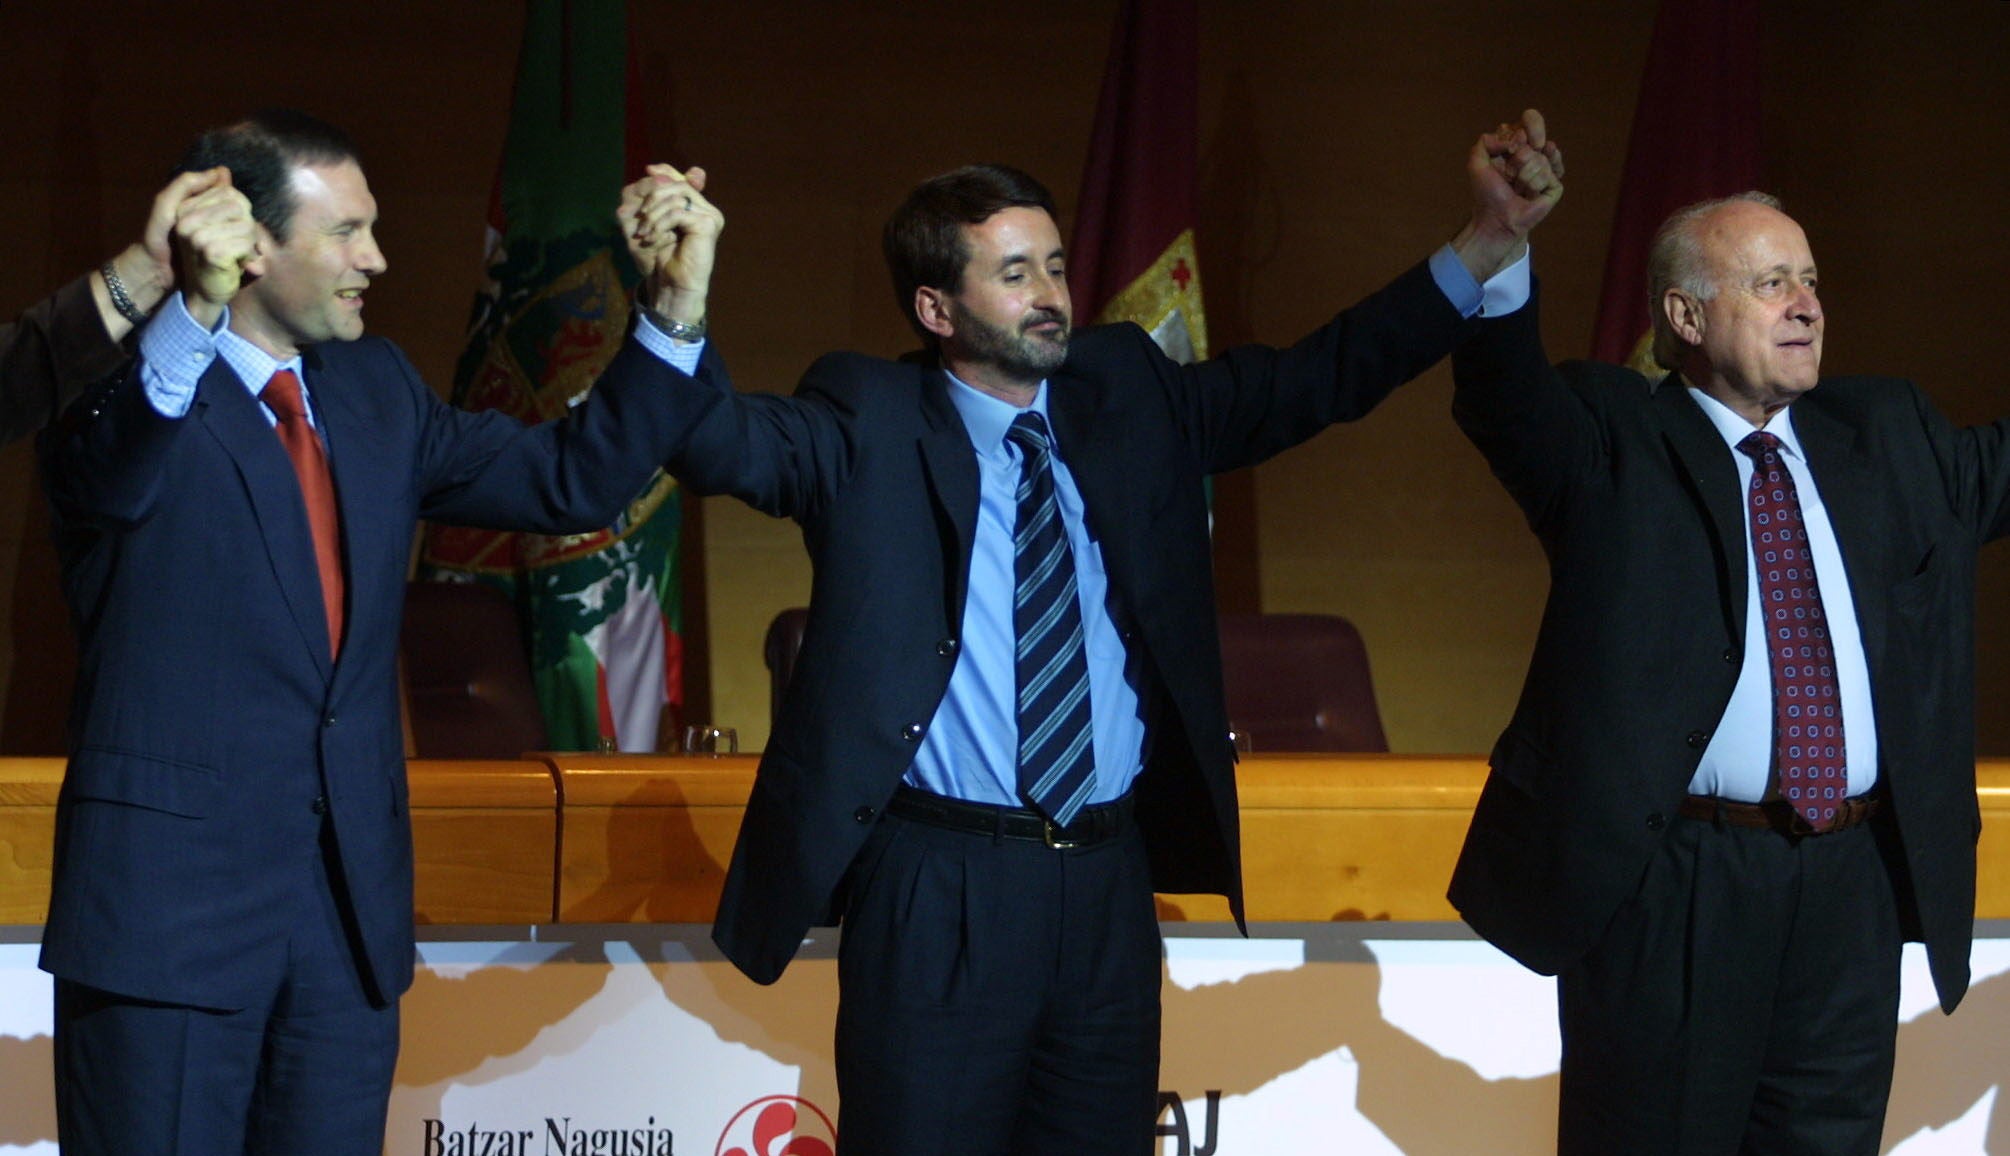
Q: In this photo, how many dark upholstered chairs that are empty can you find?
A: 3